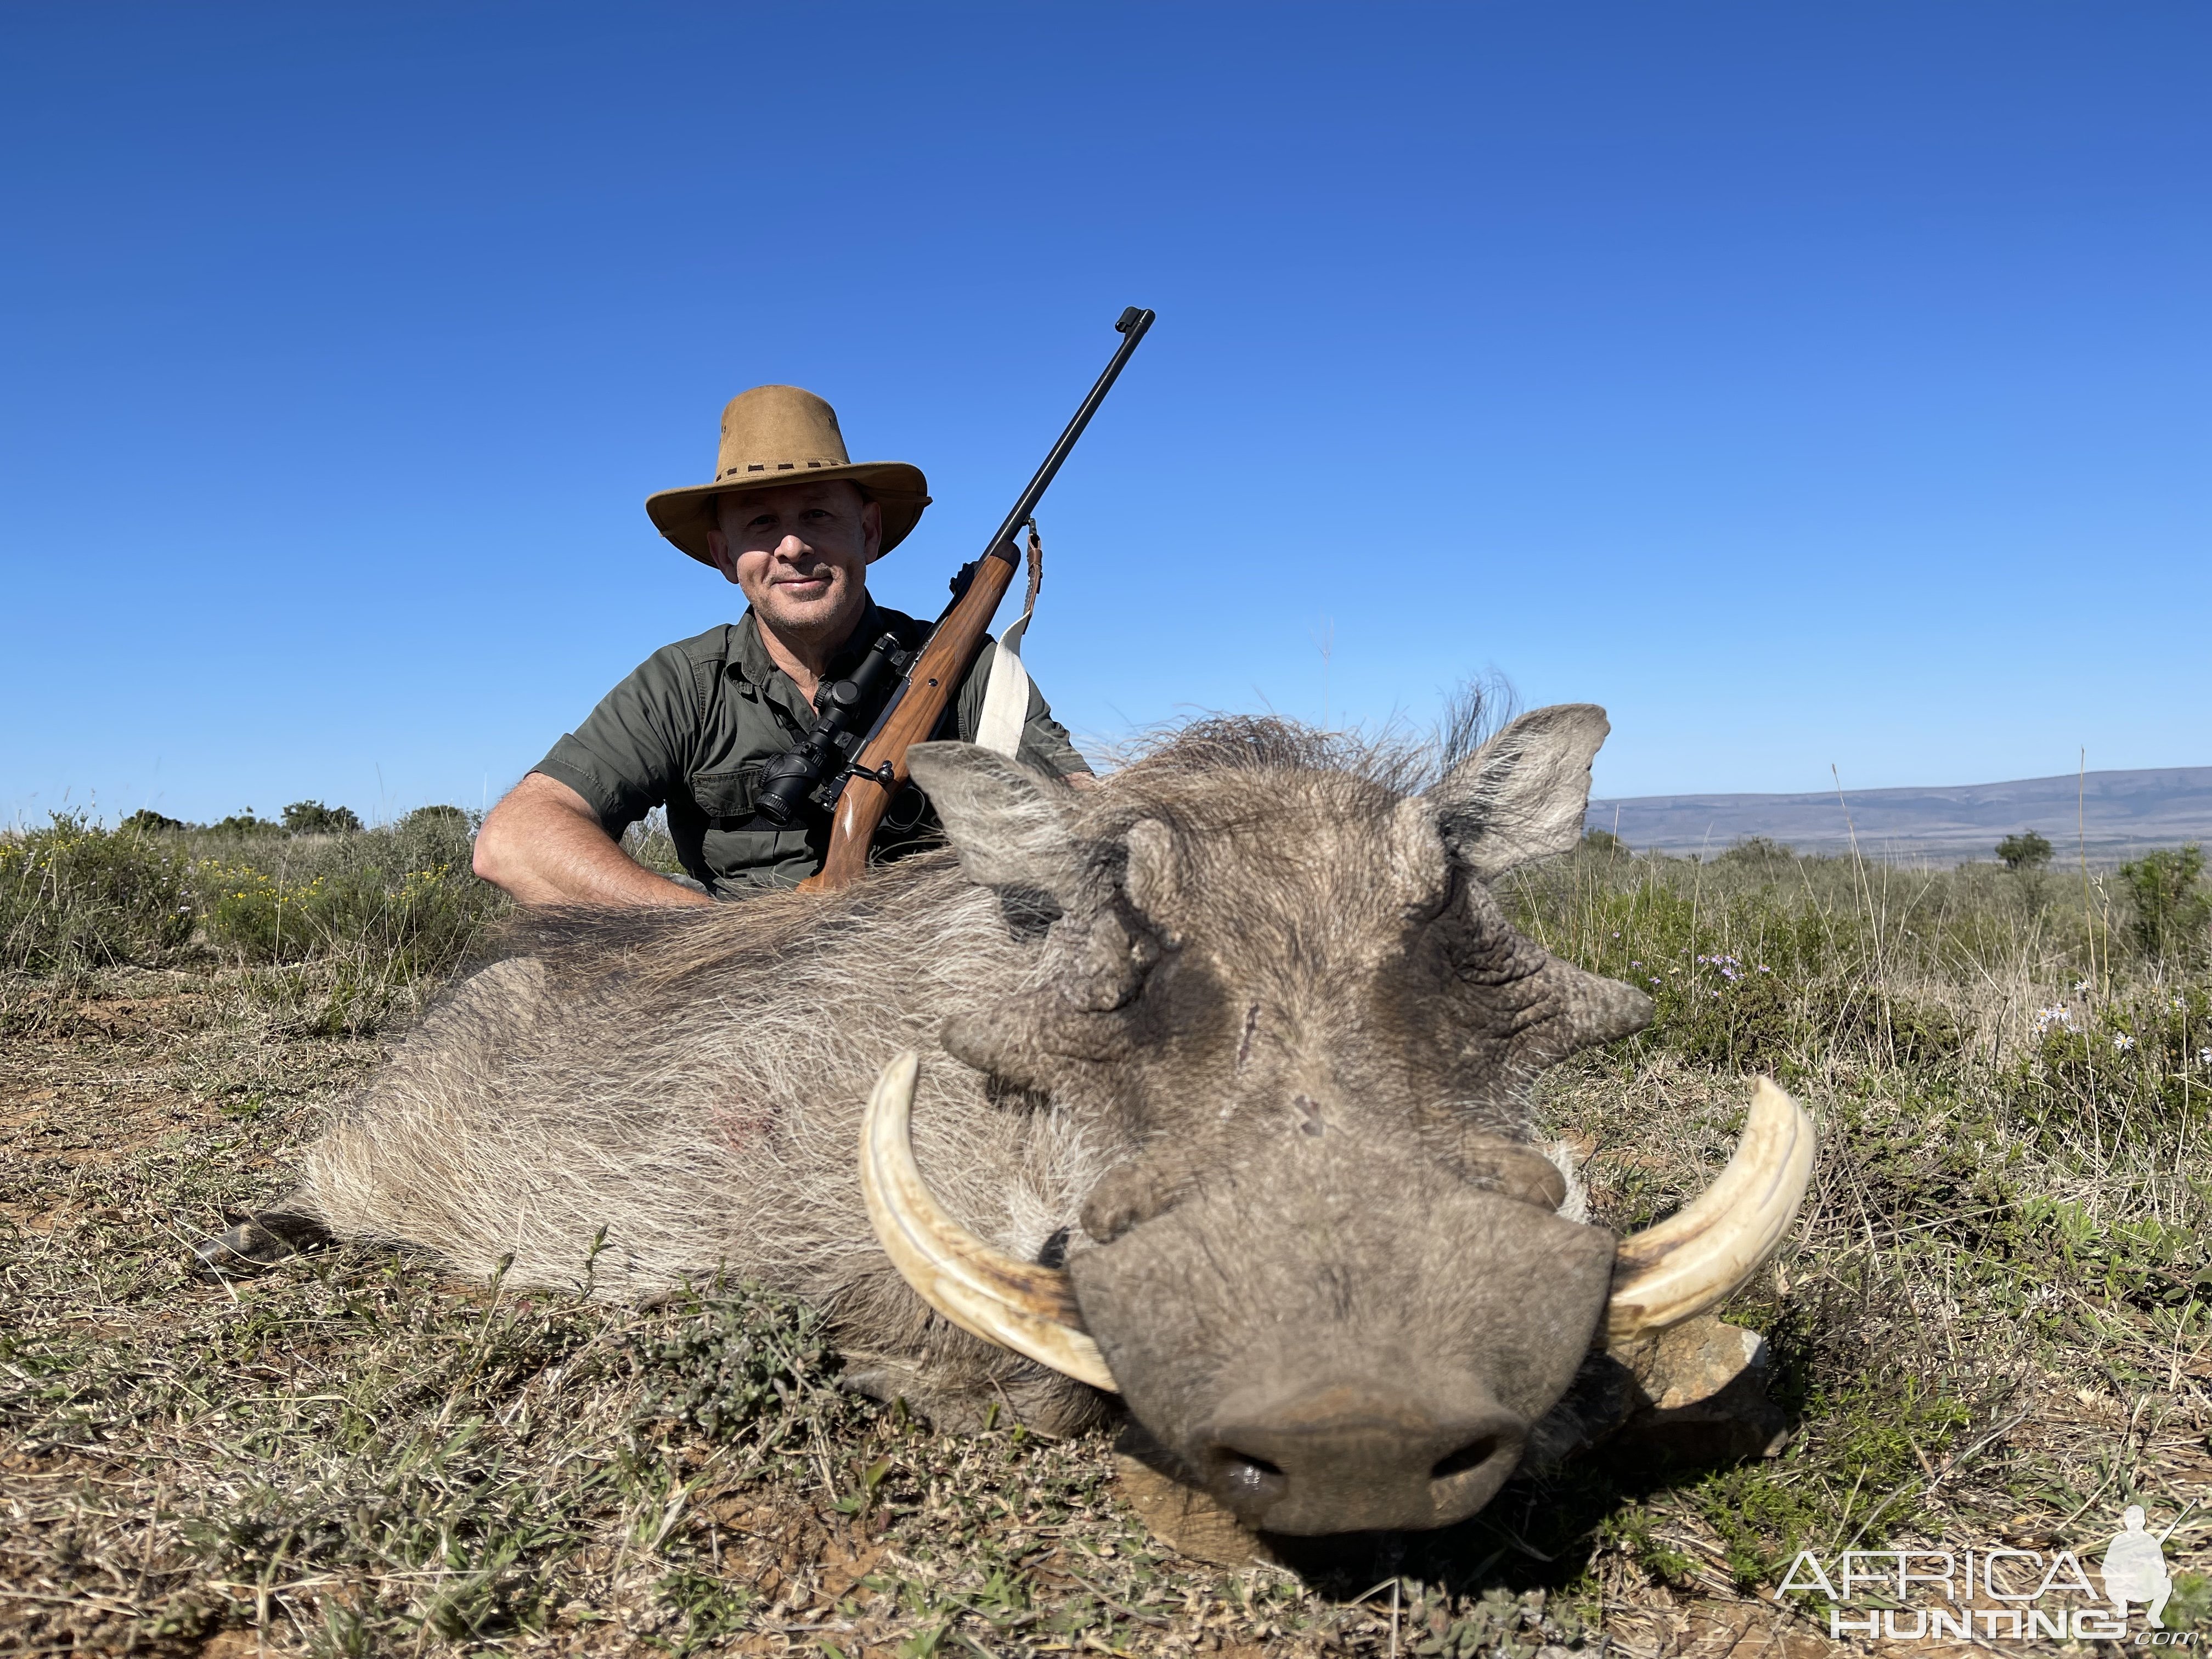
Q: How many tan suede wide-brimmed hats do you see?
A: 1